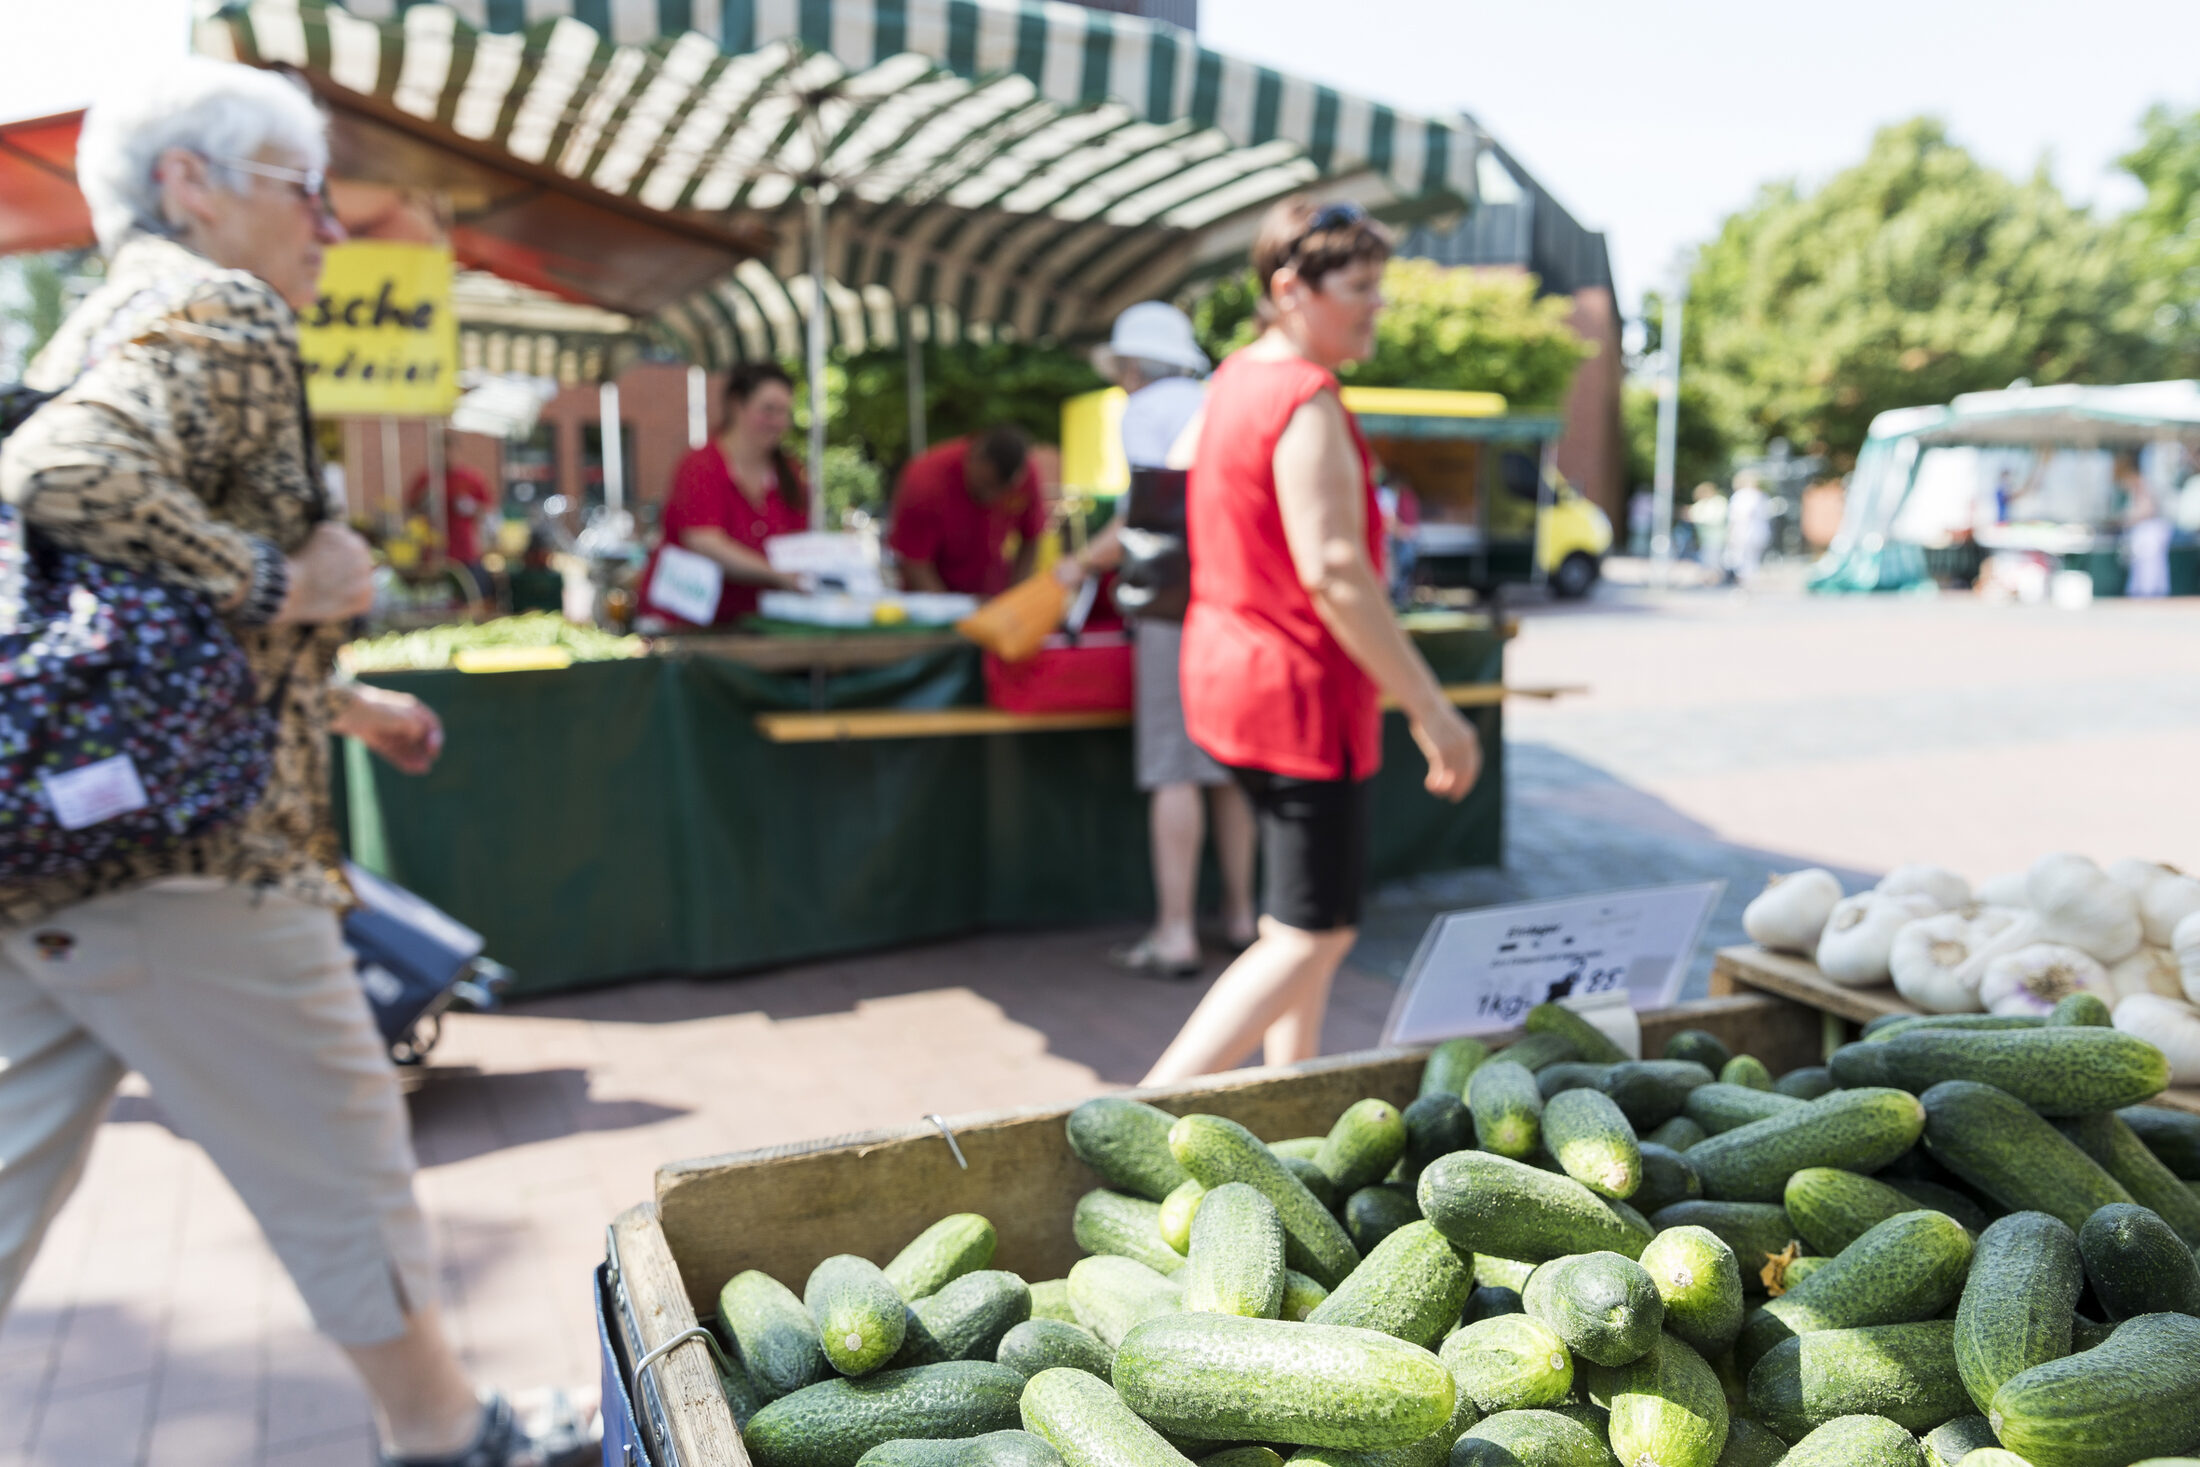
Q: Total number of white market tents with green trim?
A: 1